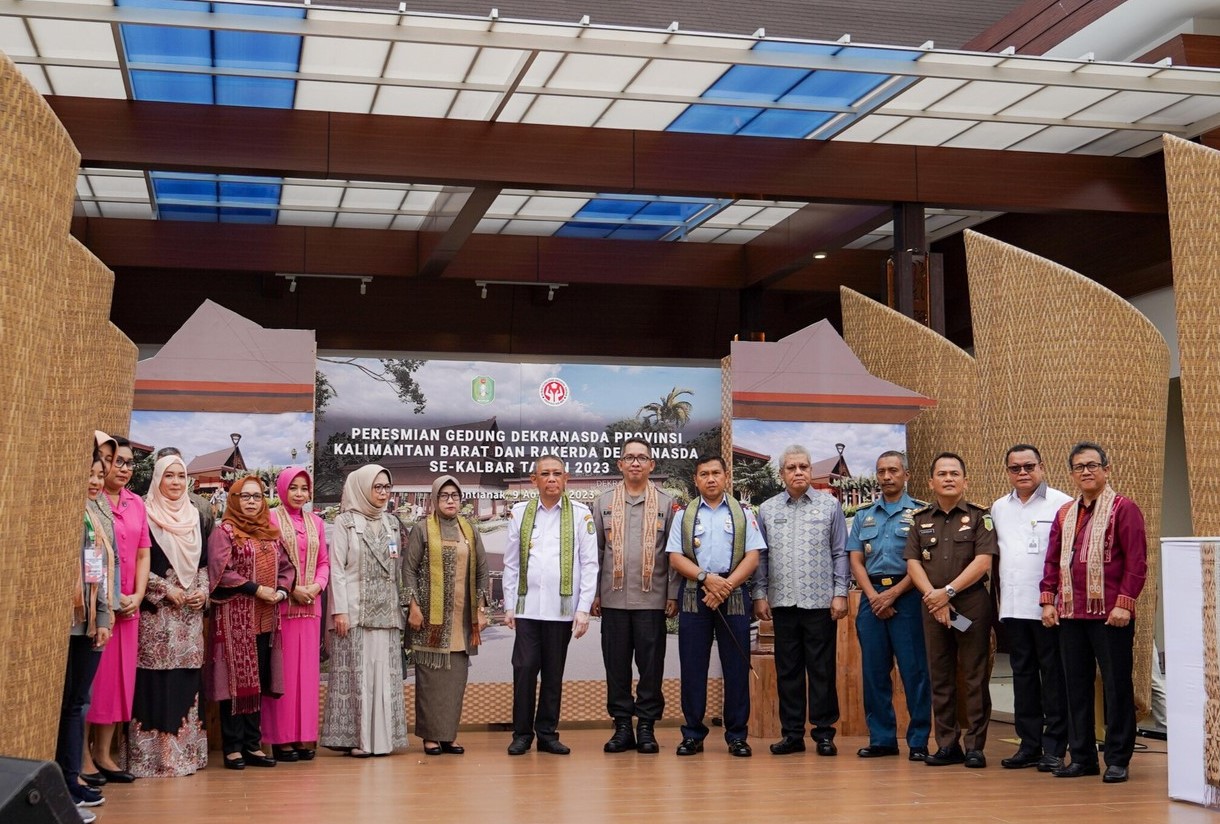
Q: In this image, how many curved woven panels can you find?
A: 6